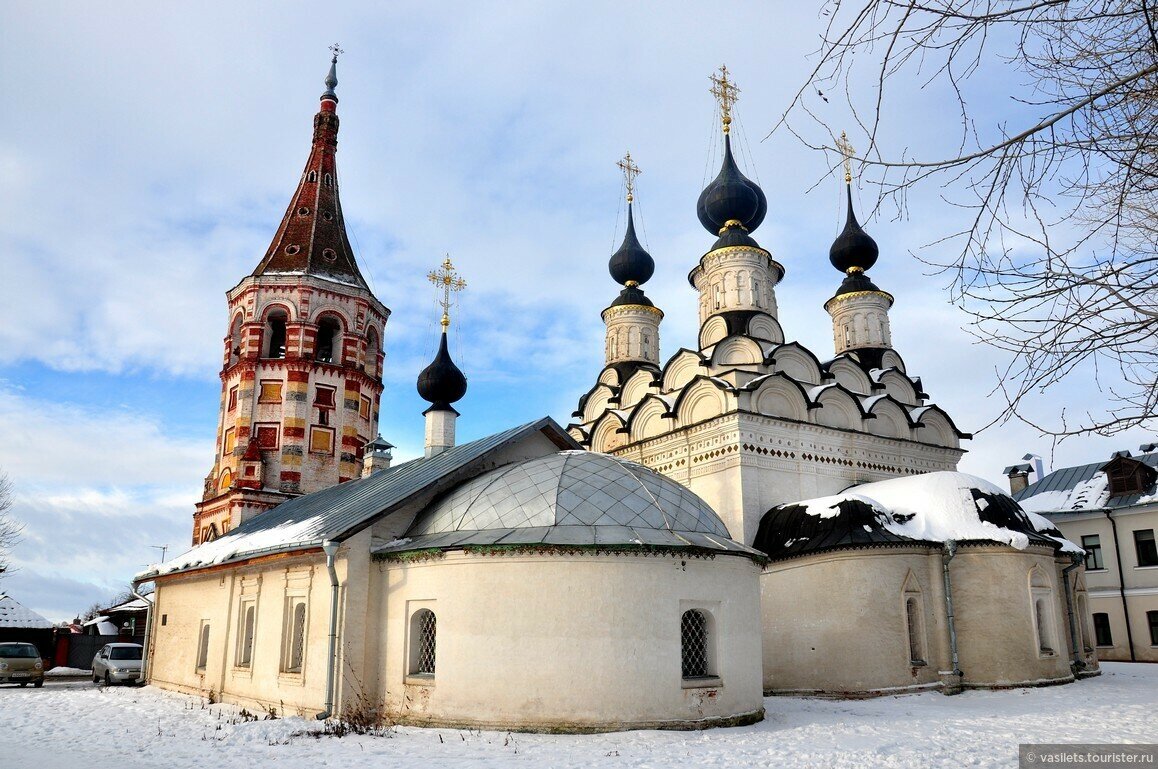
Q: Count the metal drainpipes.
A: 5